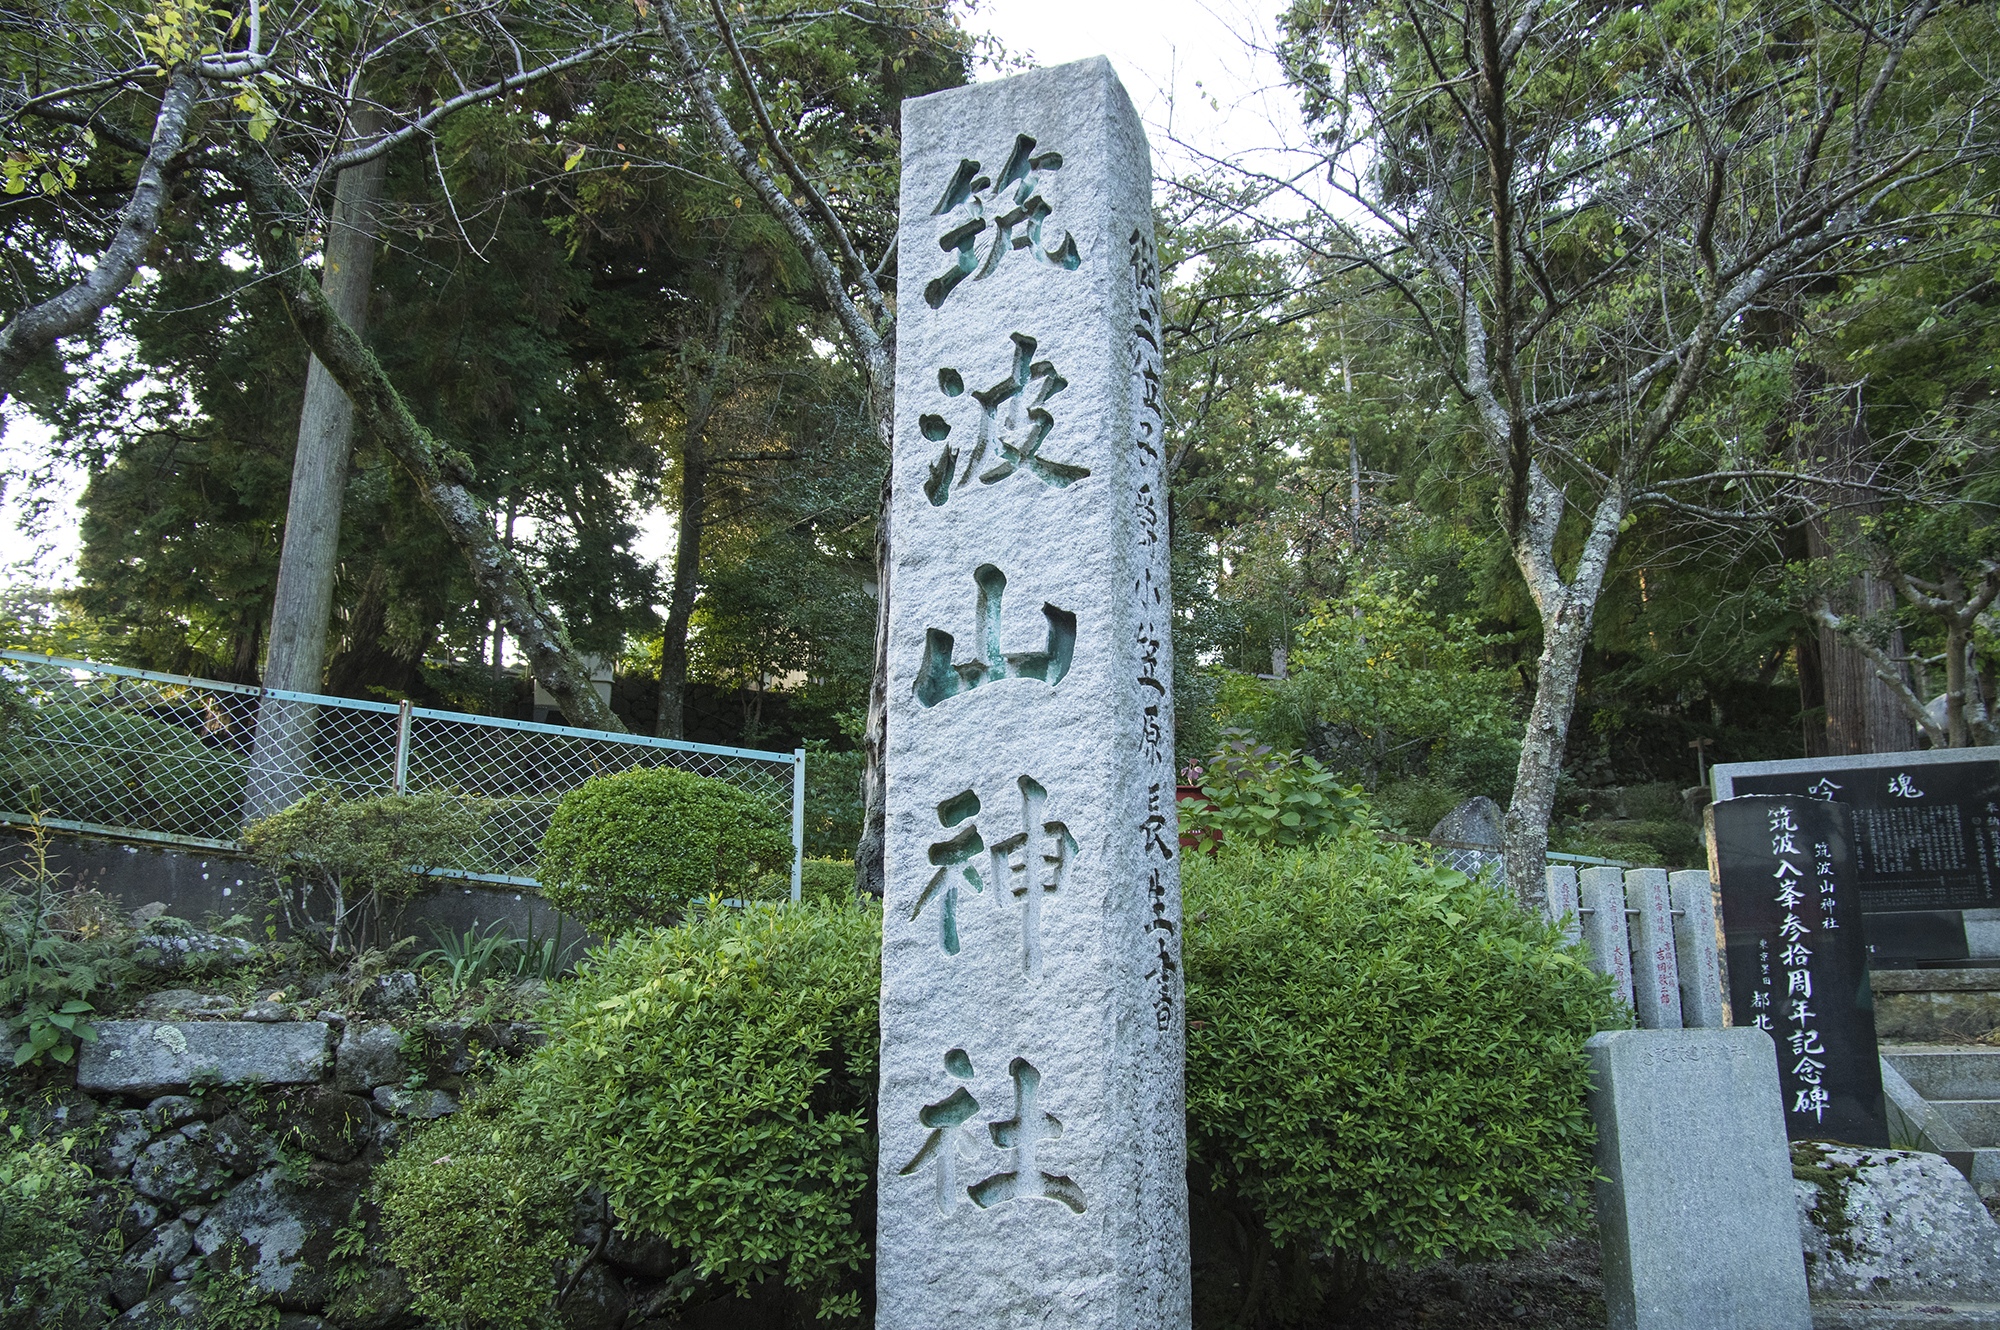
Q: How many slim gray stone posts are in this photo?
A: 4